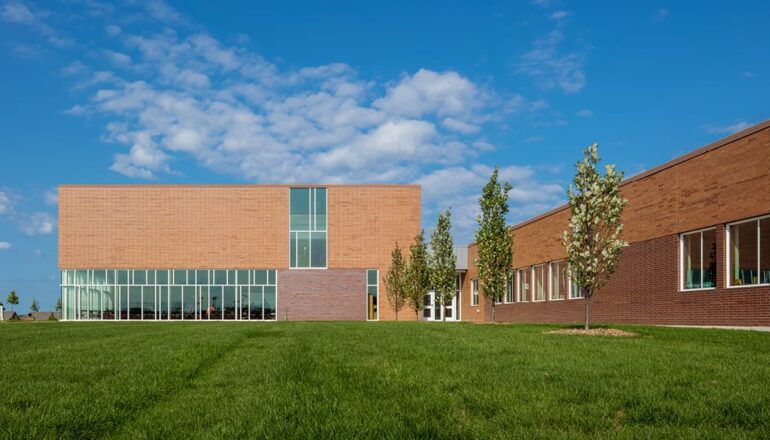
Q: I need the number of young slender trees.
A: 5